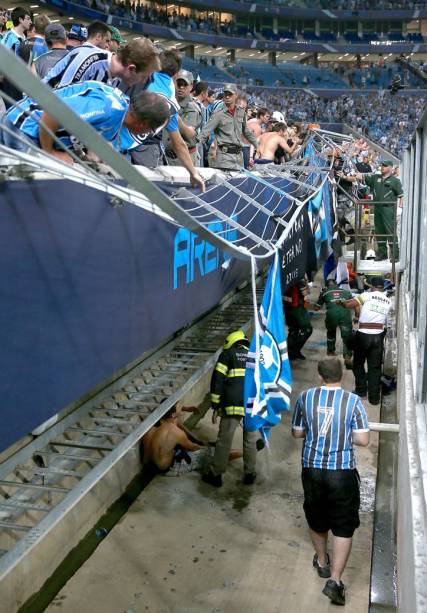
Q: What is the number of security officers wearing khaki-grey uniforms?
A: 2